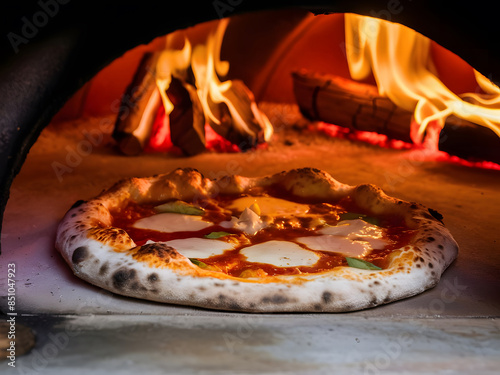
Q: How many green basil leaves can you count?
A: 5